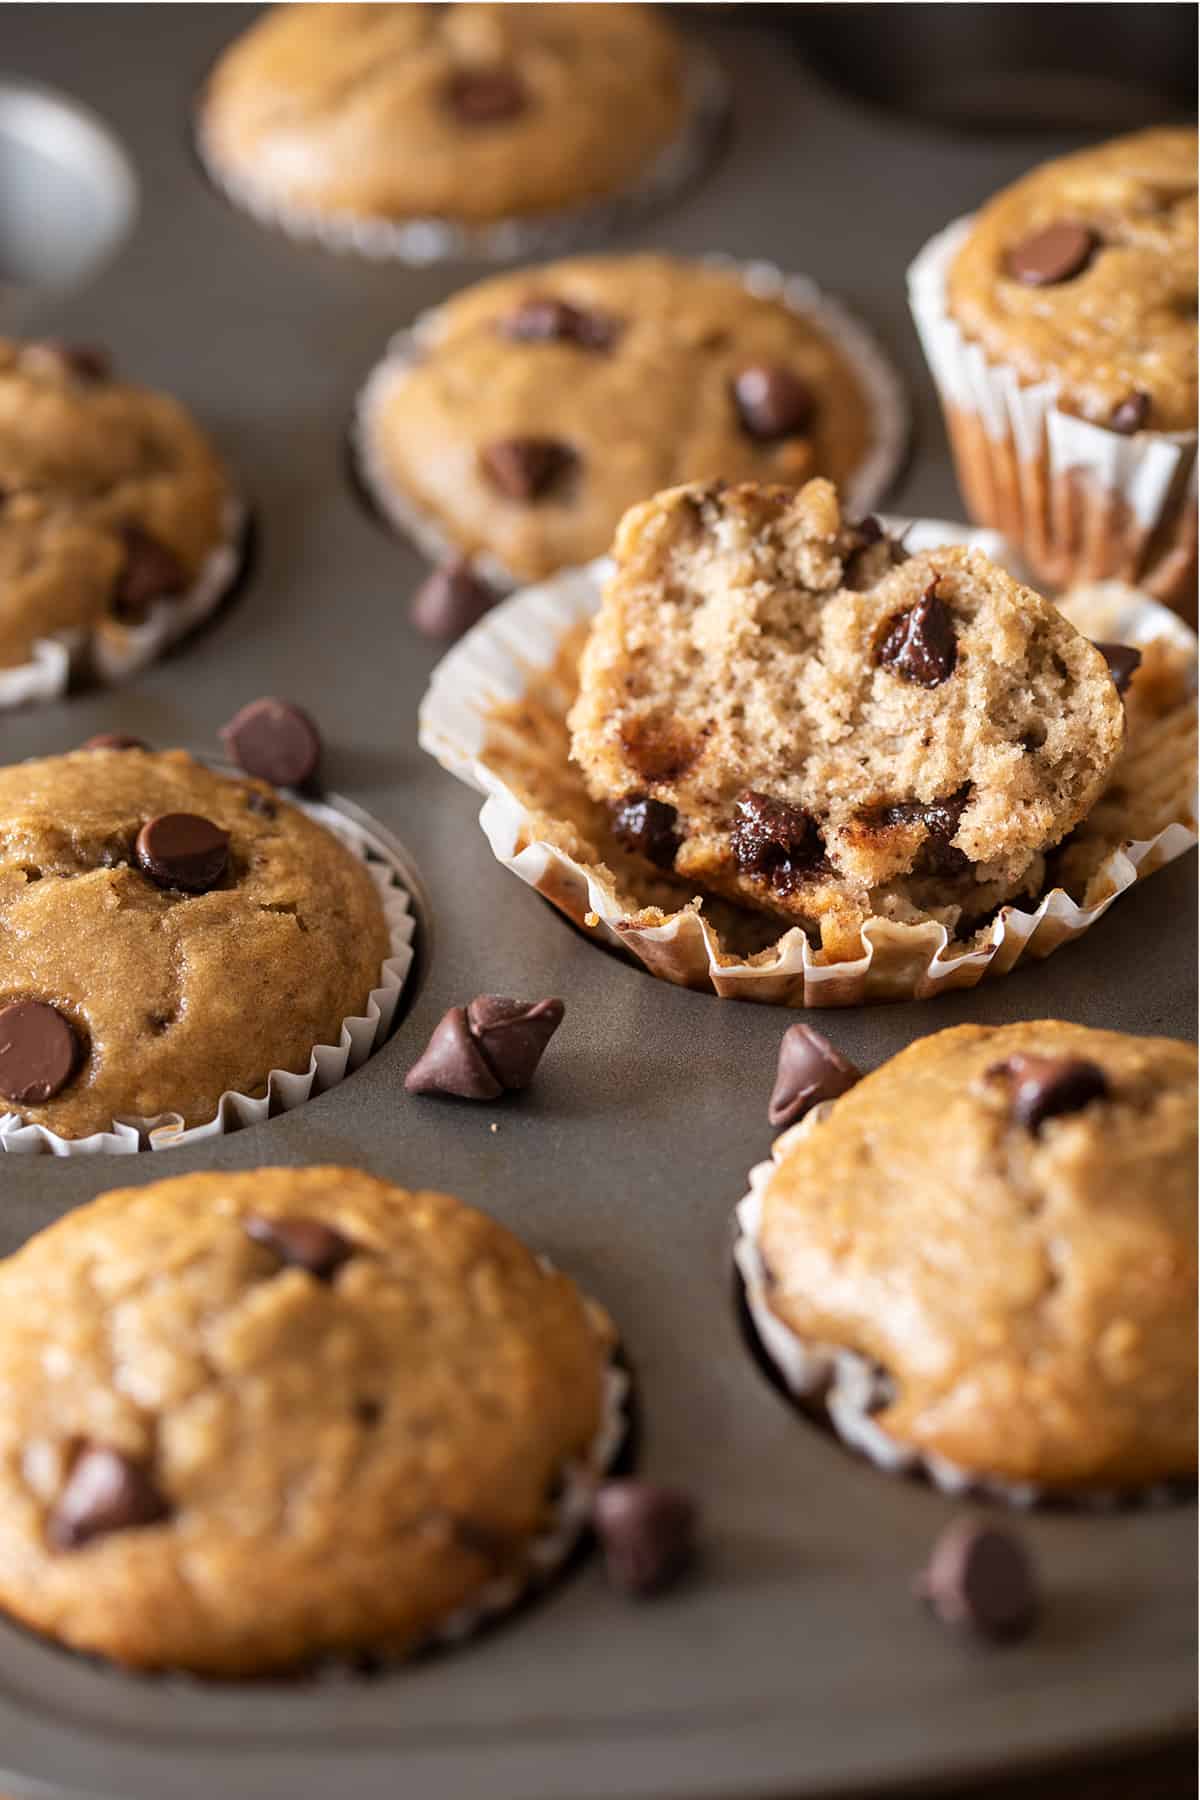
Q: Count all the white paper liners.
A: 8